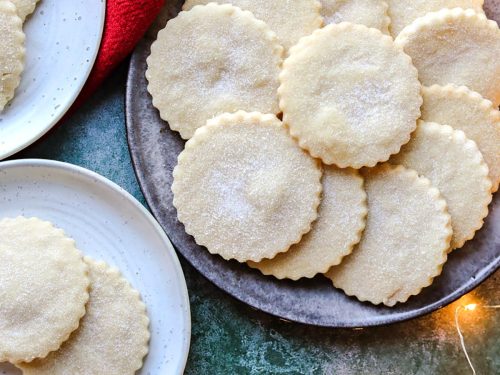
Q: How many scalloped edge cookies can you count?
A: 15